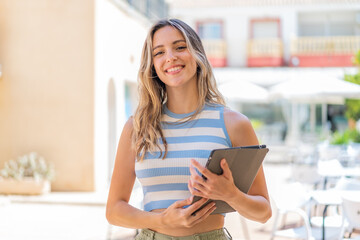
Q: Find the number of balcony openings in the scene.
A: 3